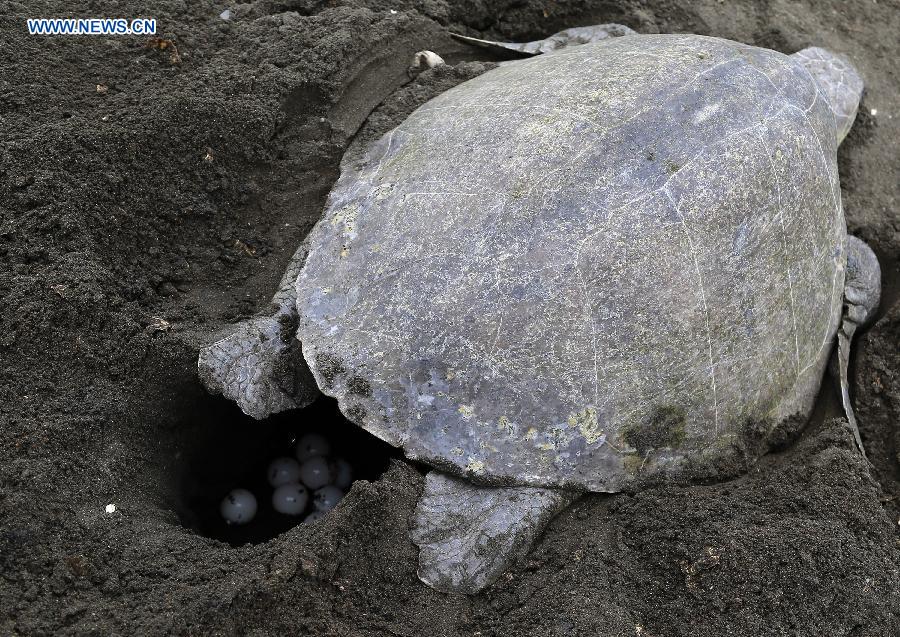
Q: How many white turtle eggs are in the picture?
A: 8